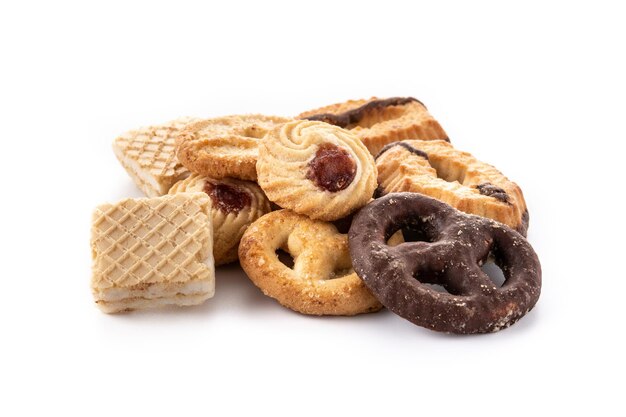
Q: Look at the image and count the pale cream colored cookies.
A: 2